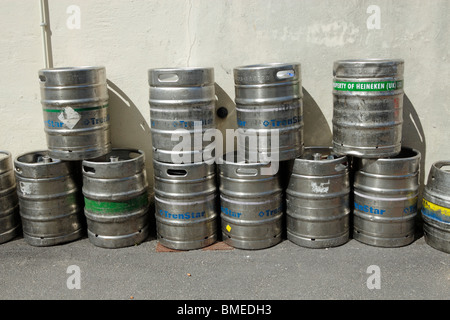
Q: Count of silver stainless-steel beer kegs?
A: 12